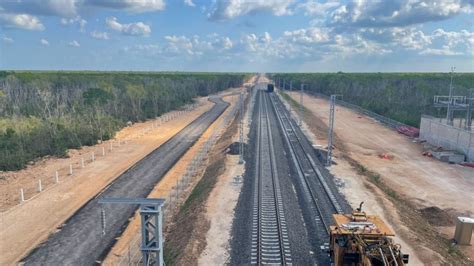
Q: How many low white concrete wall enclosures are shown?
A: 1